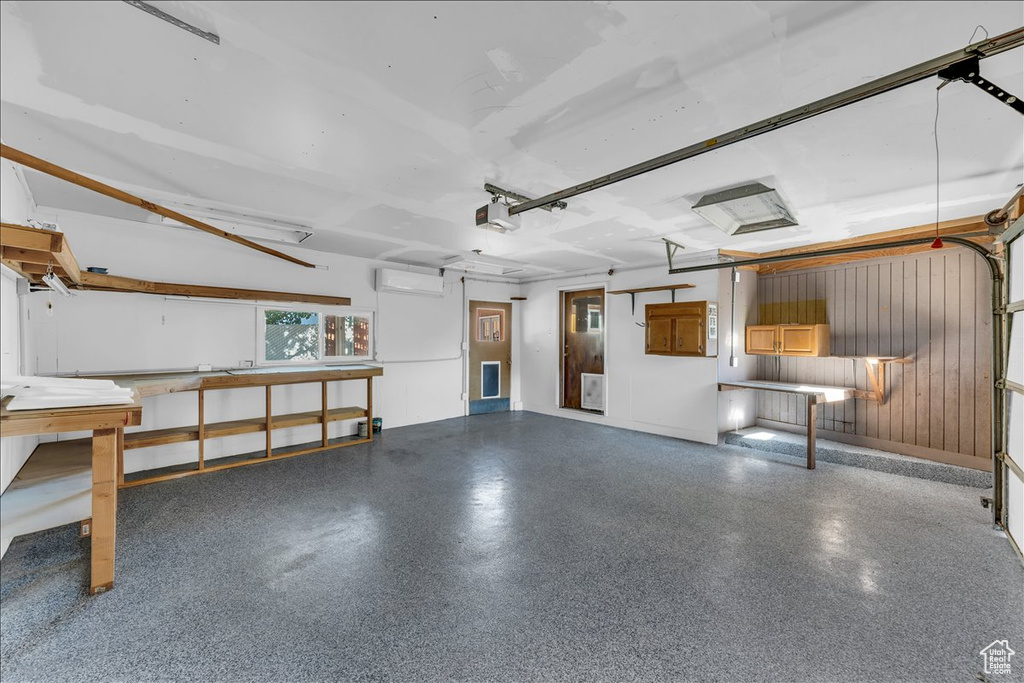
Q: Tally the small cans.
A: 2